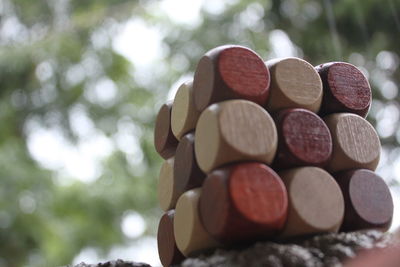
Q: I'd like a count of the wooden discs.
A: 15